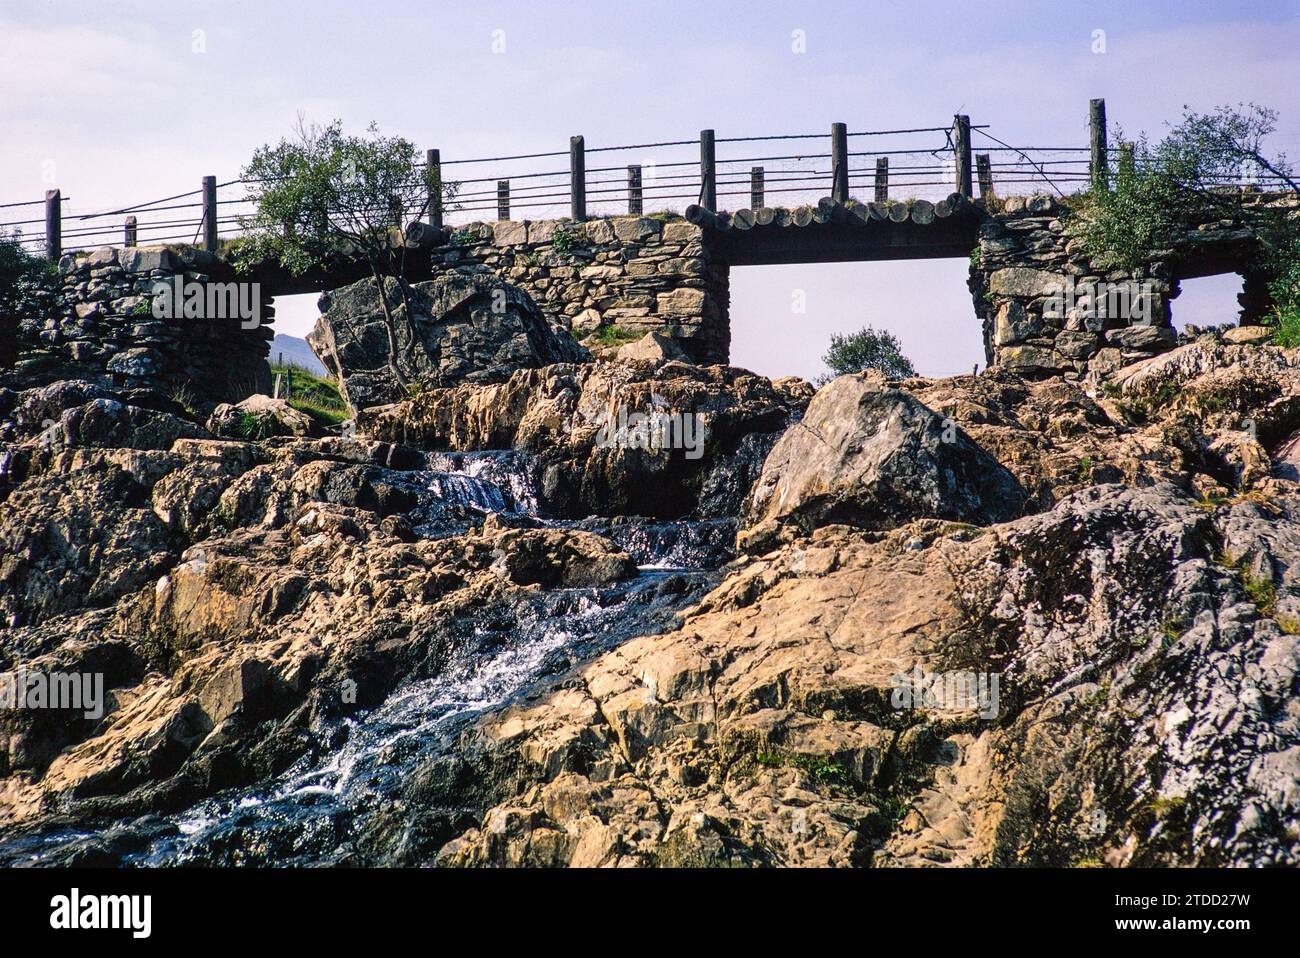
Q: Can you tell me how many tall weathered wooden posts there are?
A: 8